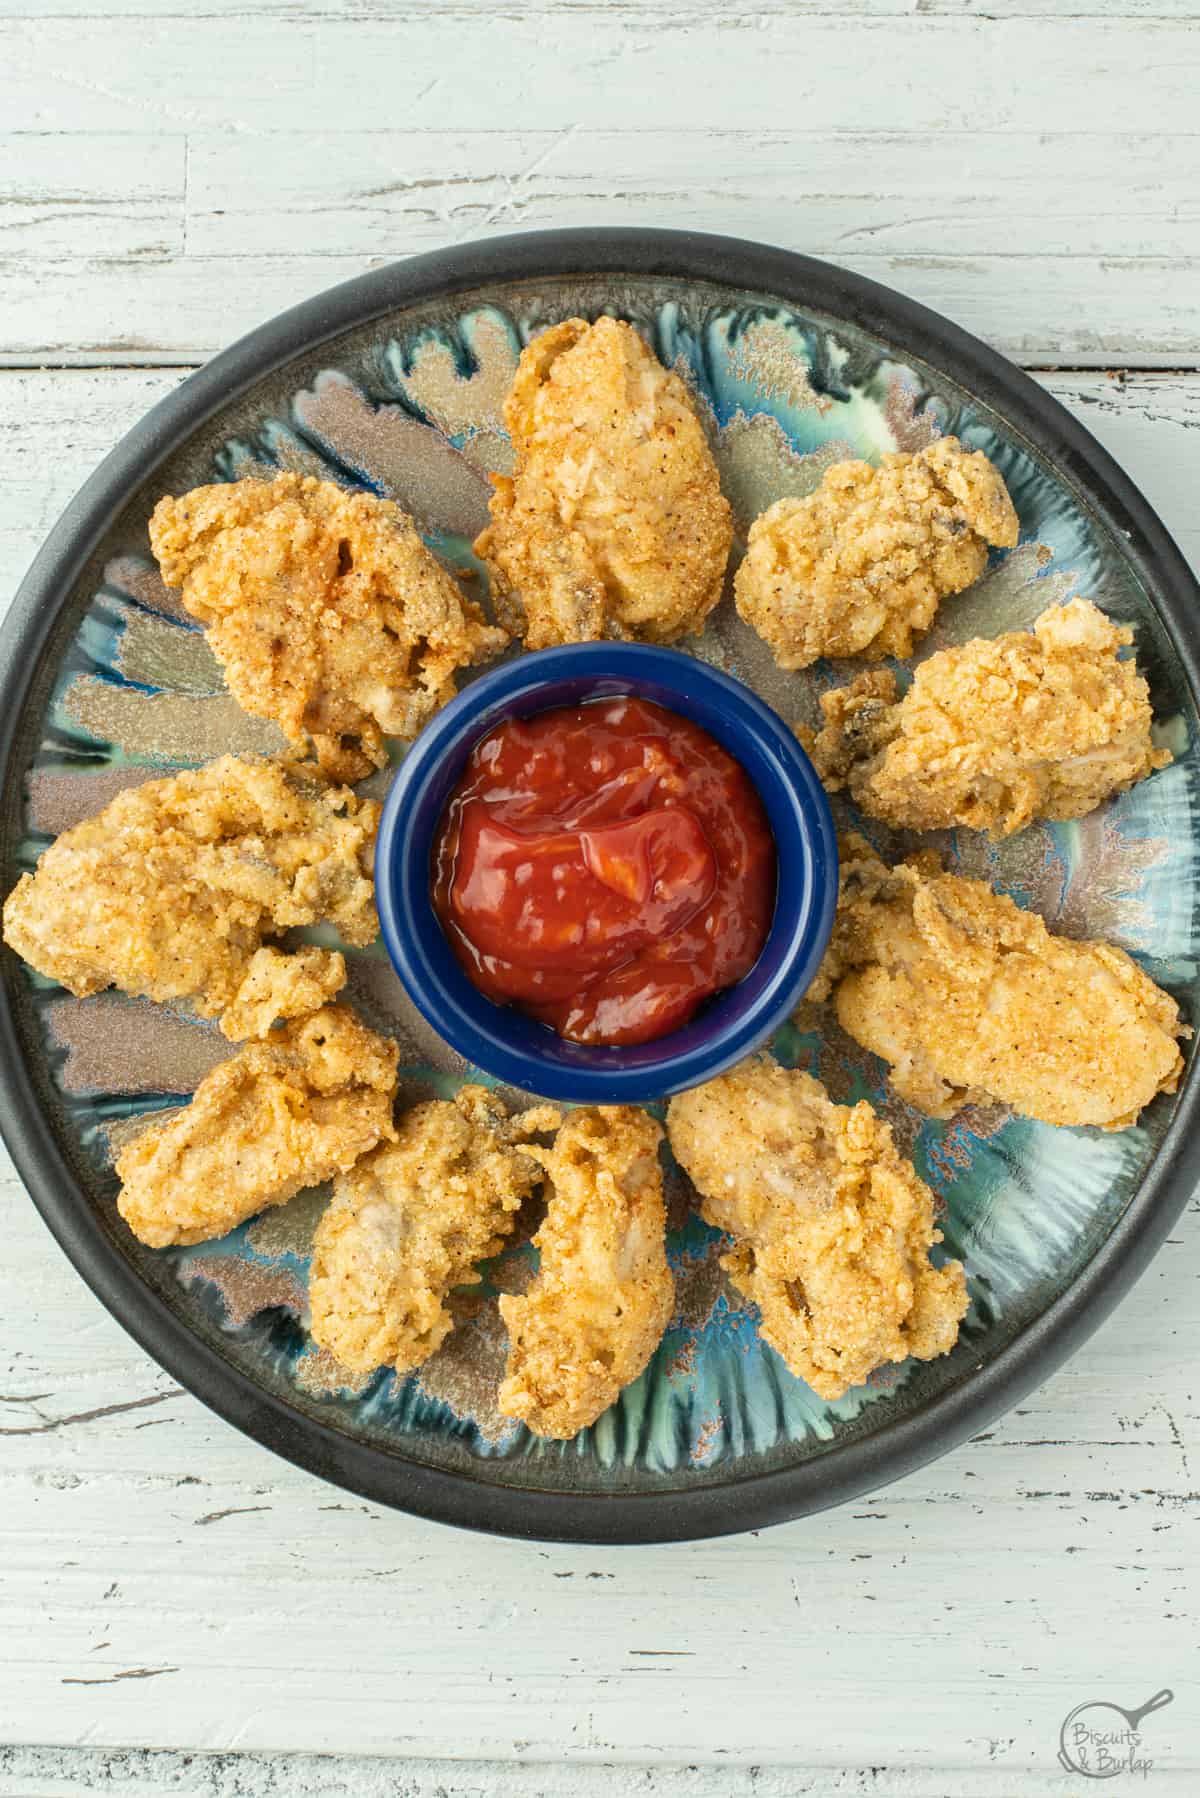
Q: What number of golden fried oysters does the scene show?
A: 10